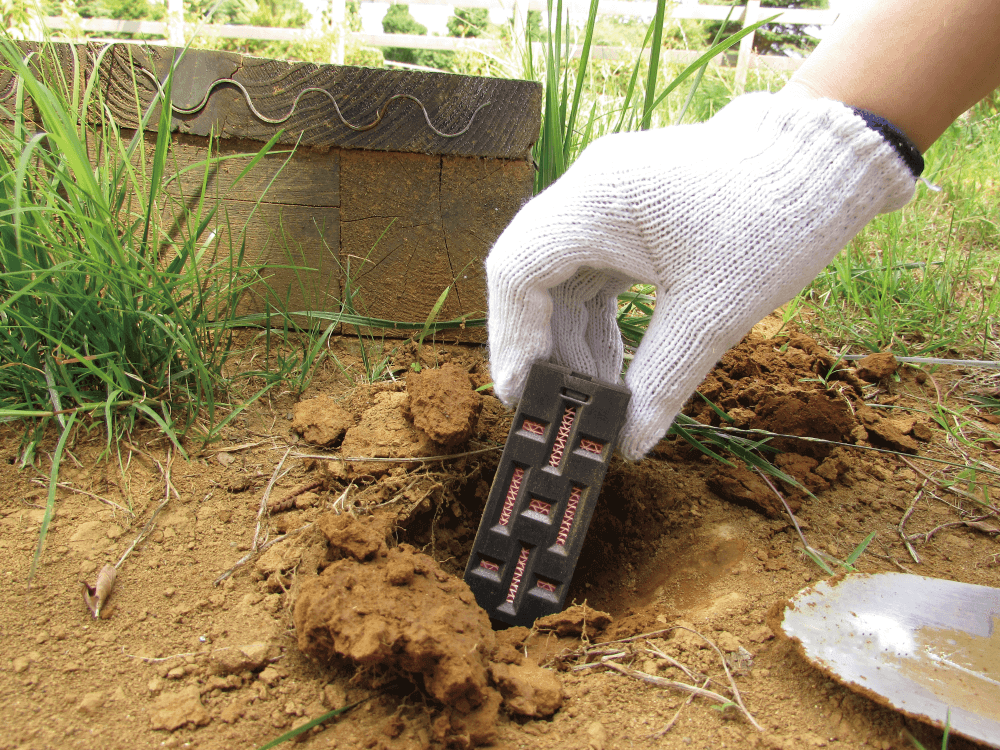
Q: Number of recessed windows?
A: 9